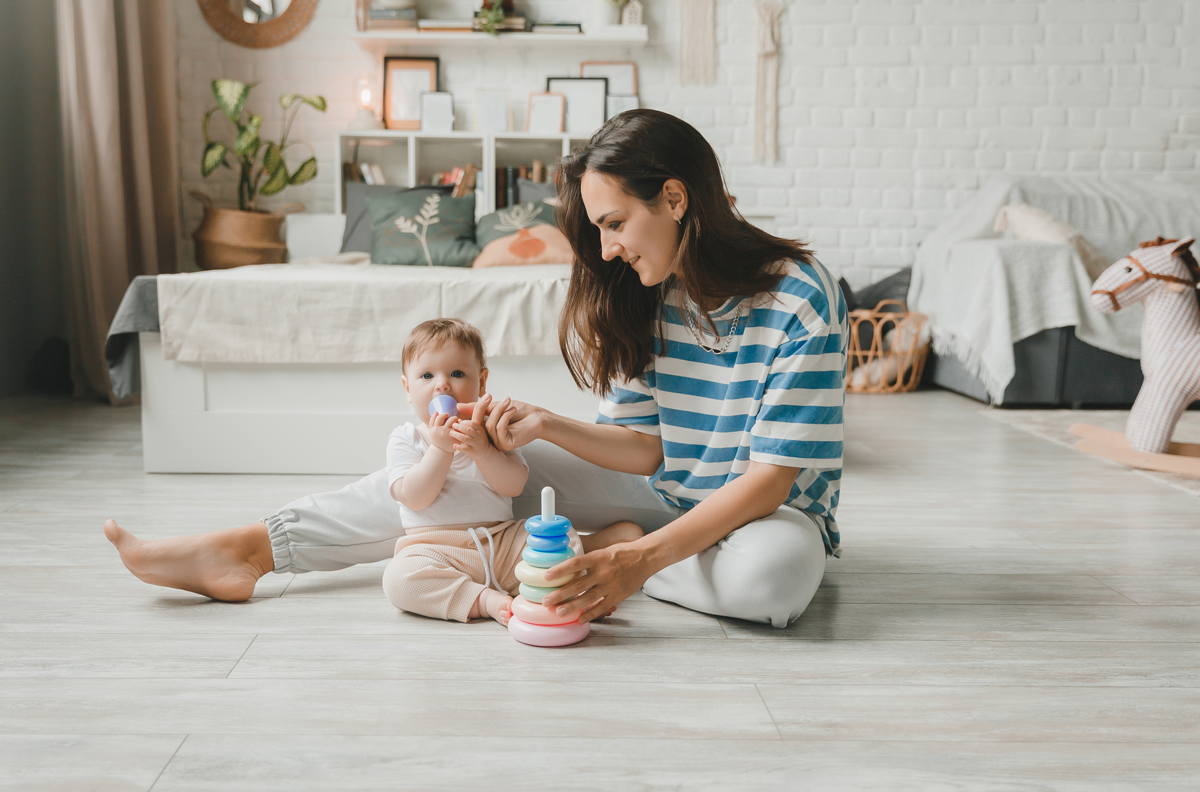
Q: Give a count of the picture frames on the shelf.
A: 7